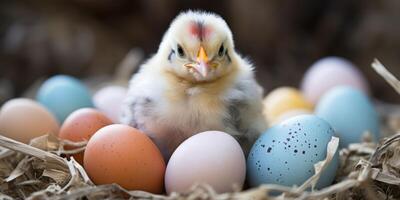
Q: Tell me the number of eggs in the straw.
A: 11